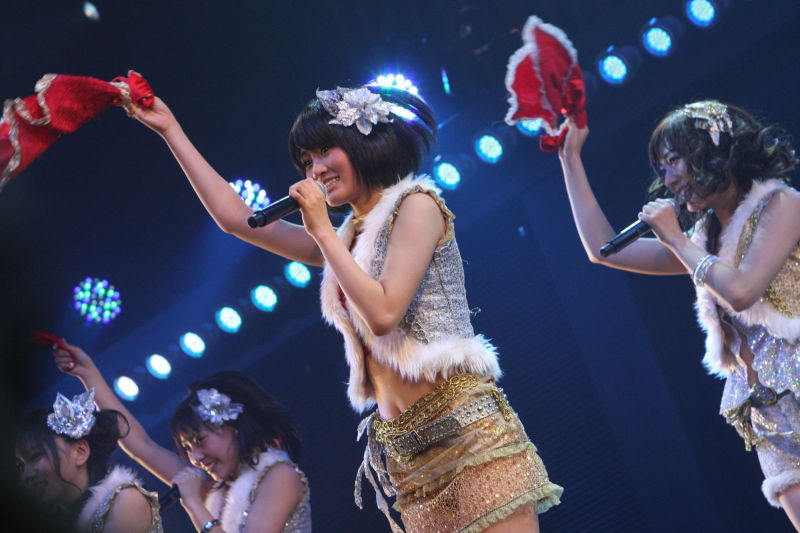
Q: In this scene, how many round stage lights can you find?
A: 15